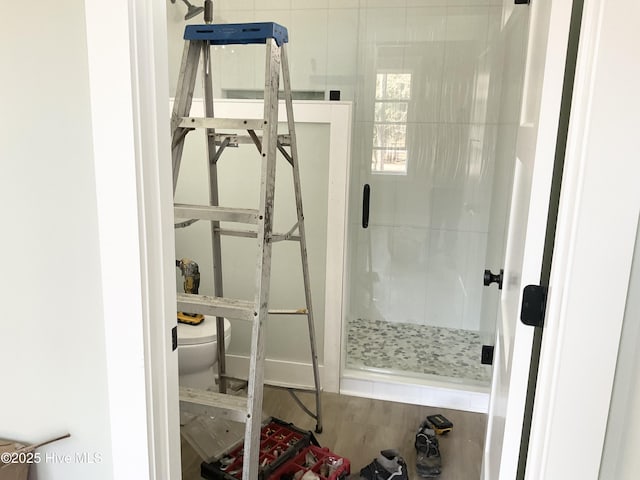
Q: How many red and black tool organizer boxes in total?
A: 2